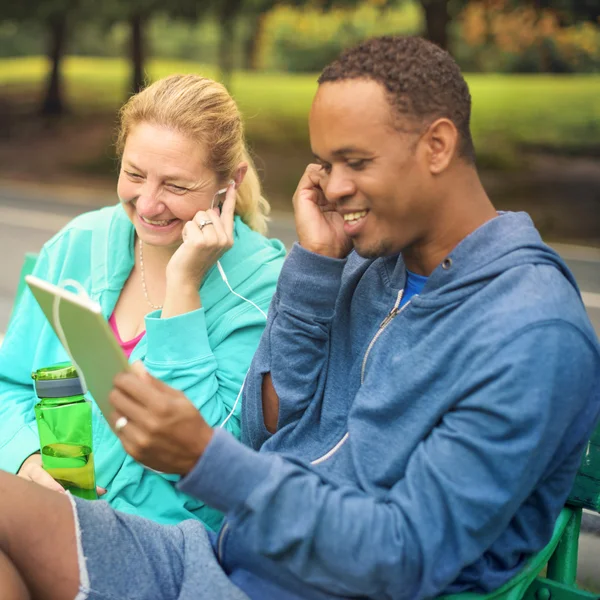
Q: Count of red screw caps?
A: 0